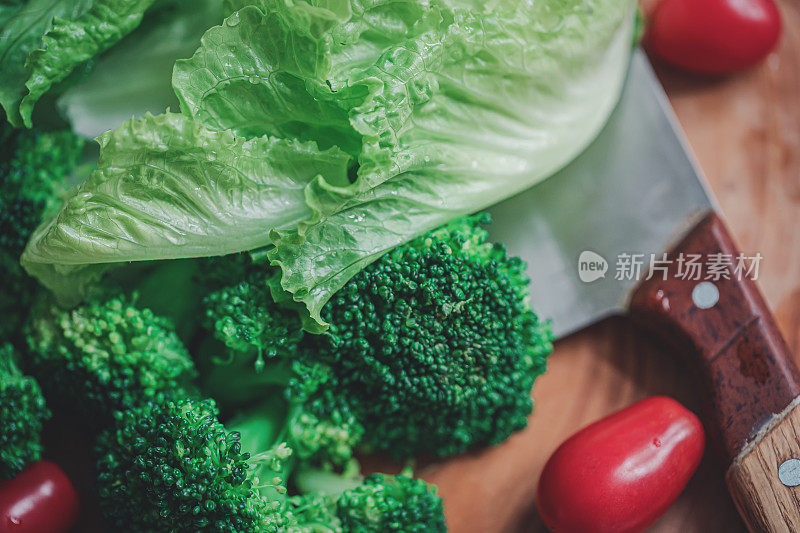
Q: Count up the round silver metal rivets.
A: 2